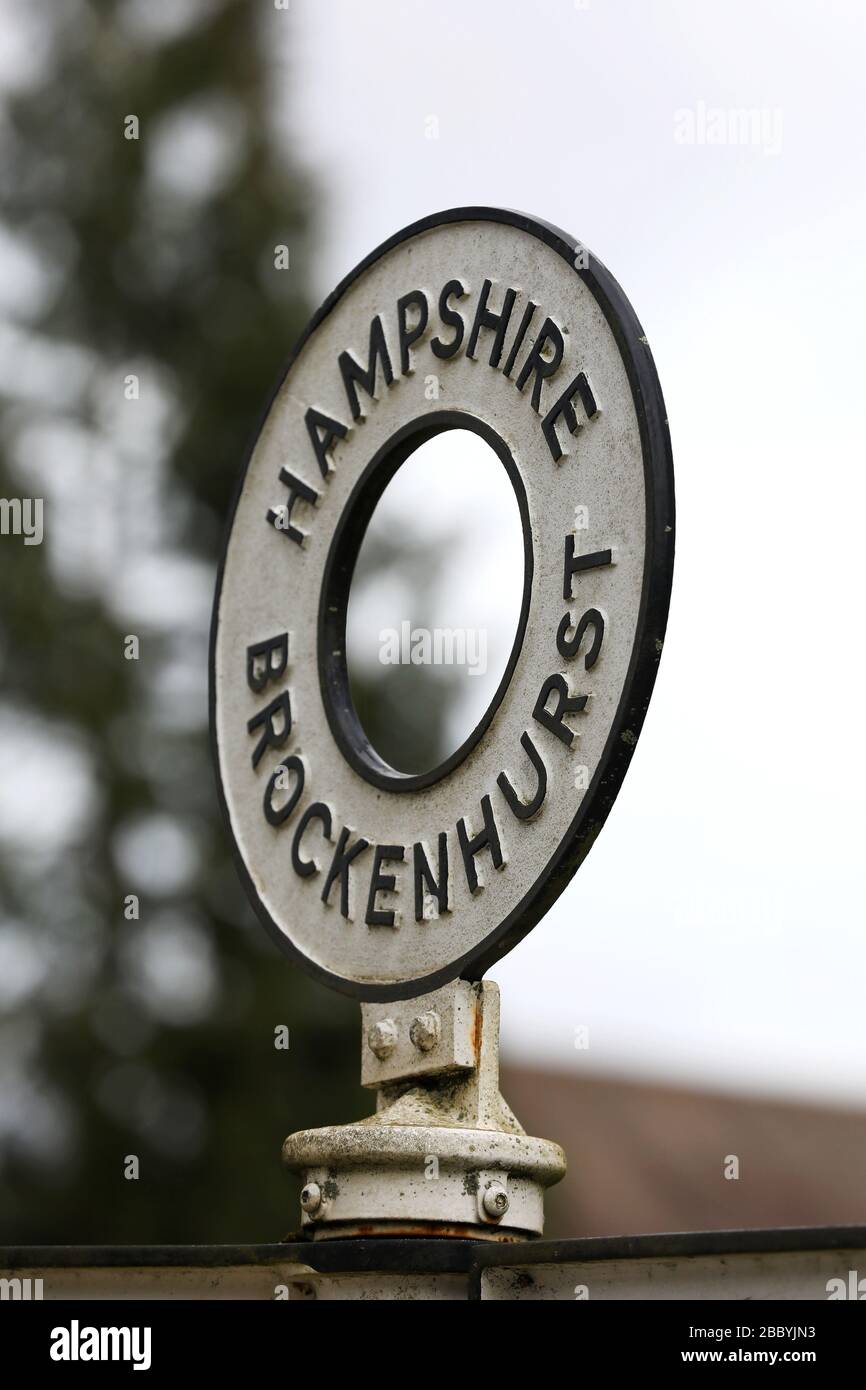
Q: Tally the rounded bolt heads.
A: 4